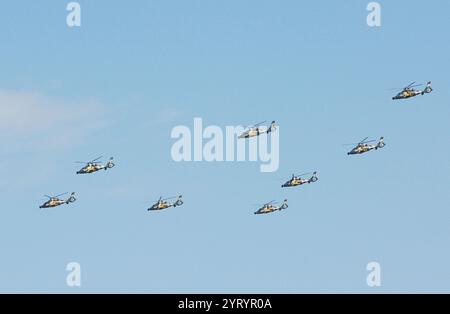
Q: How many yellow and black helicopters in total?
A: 8